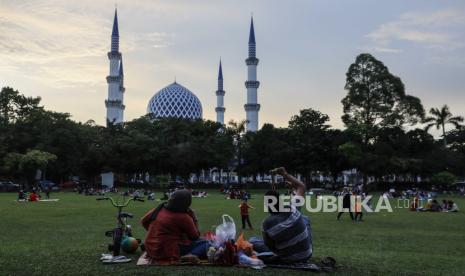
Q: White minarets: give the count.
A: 4